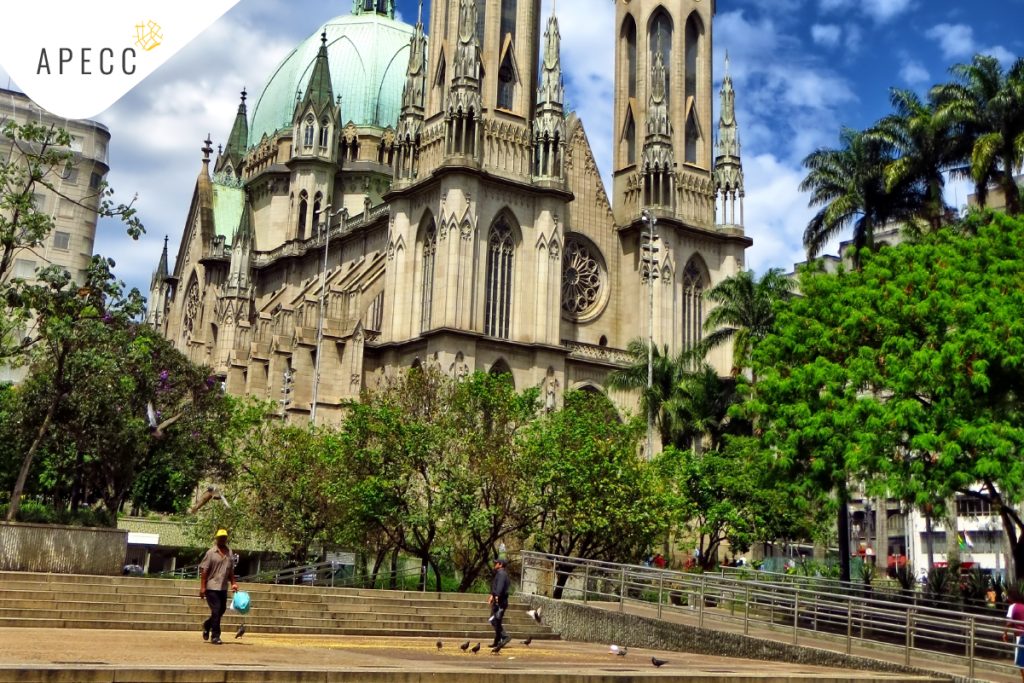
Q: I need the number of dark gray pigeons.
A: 8